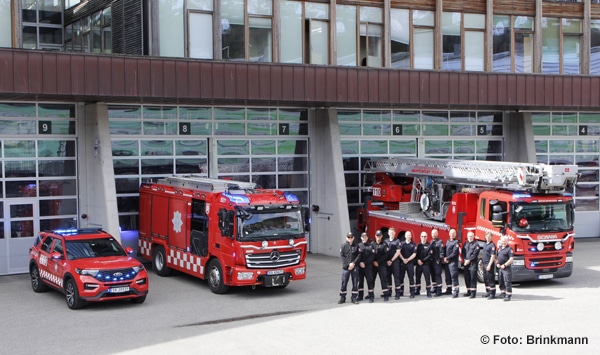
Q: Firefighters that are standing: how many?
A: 11